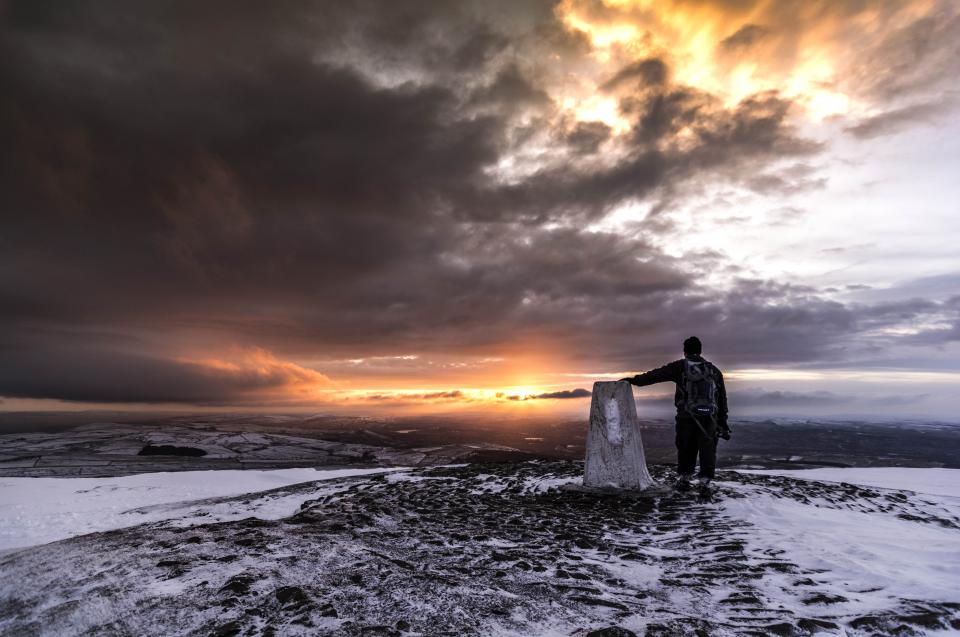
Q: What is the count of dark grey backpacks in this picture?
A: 1